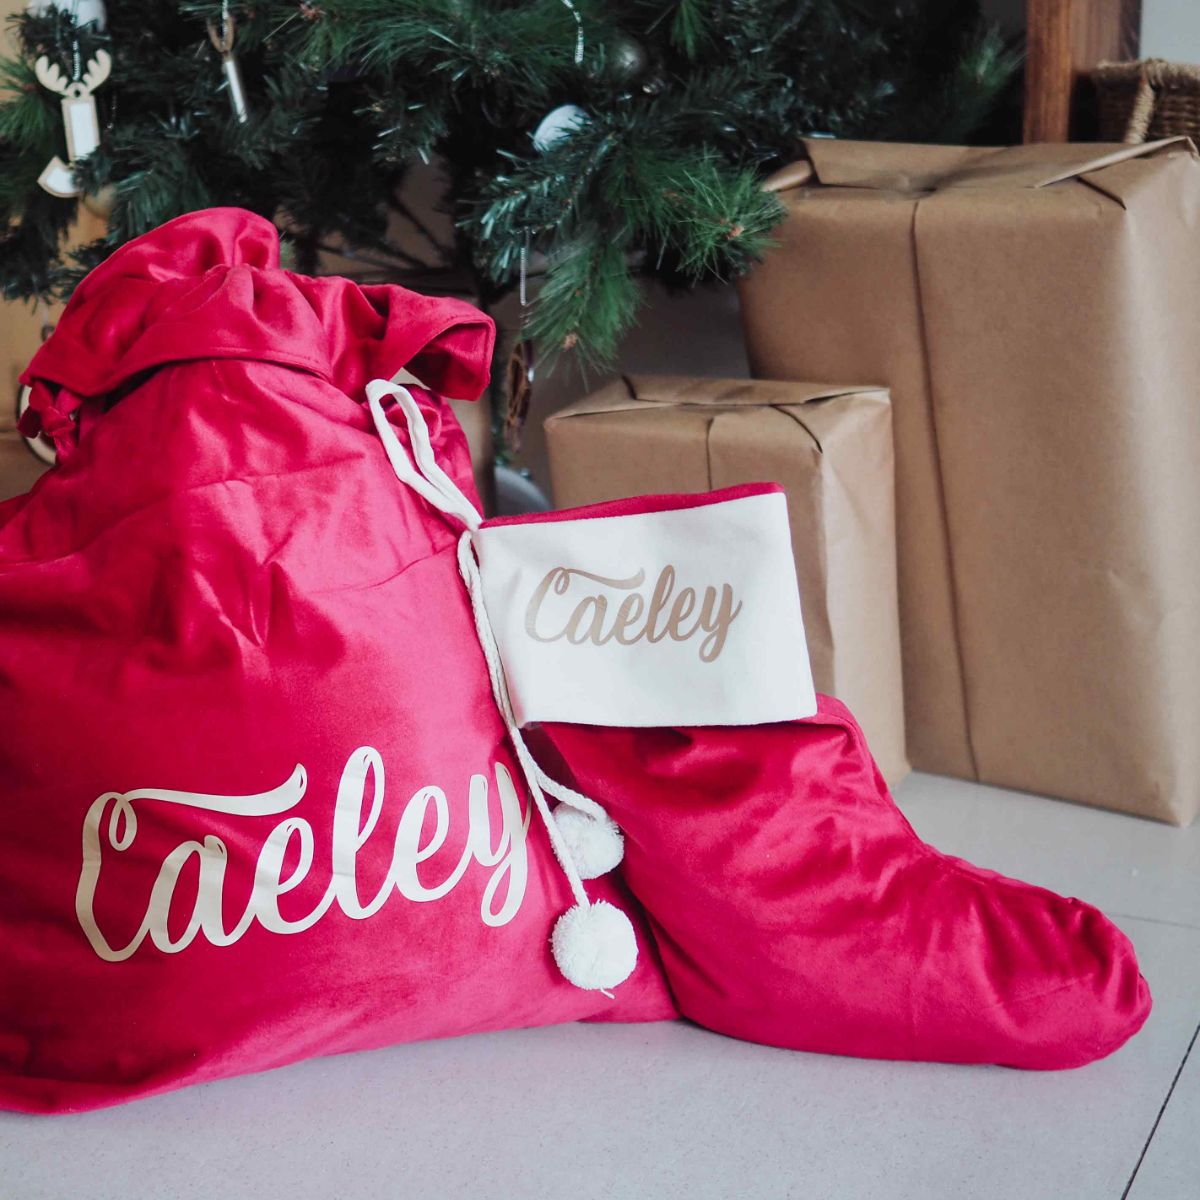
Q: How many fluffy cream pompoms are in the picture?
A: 2